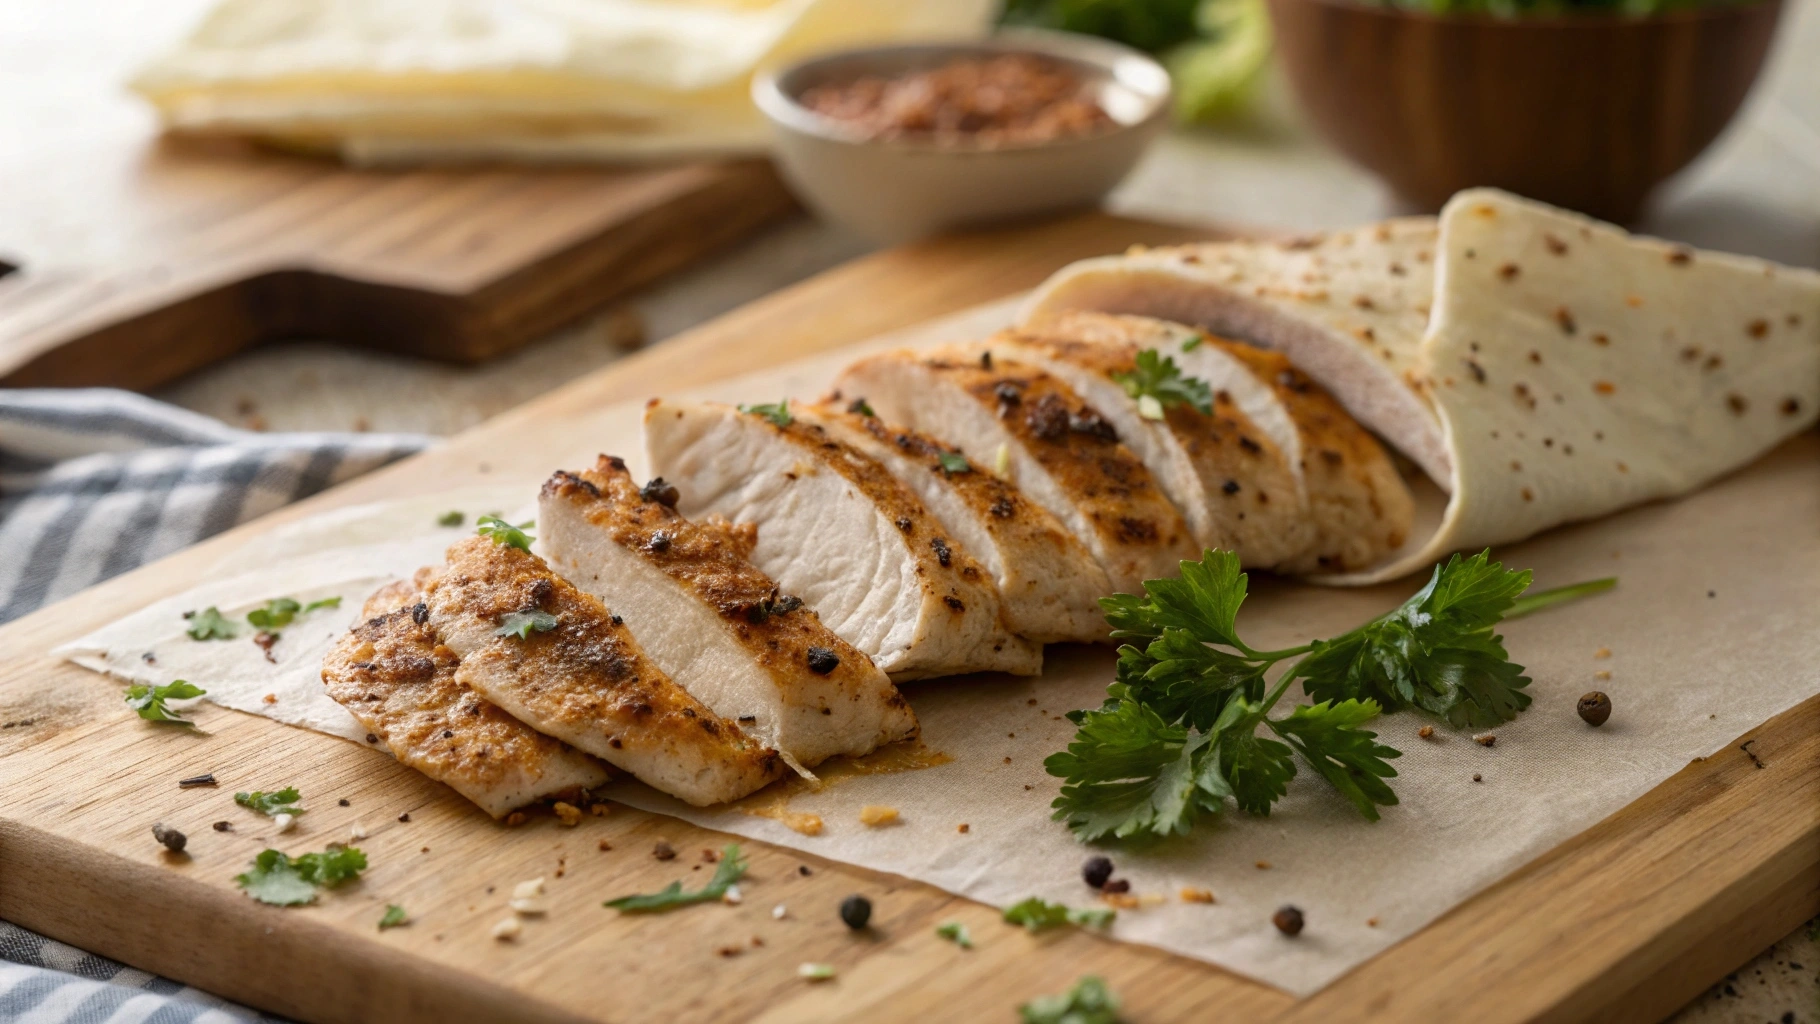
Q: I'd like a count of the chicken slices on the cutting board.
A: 8